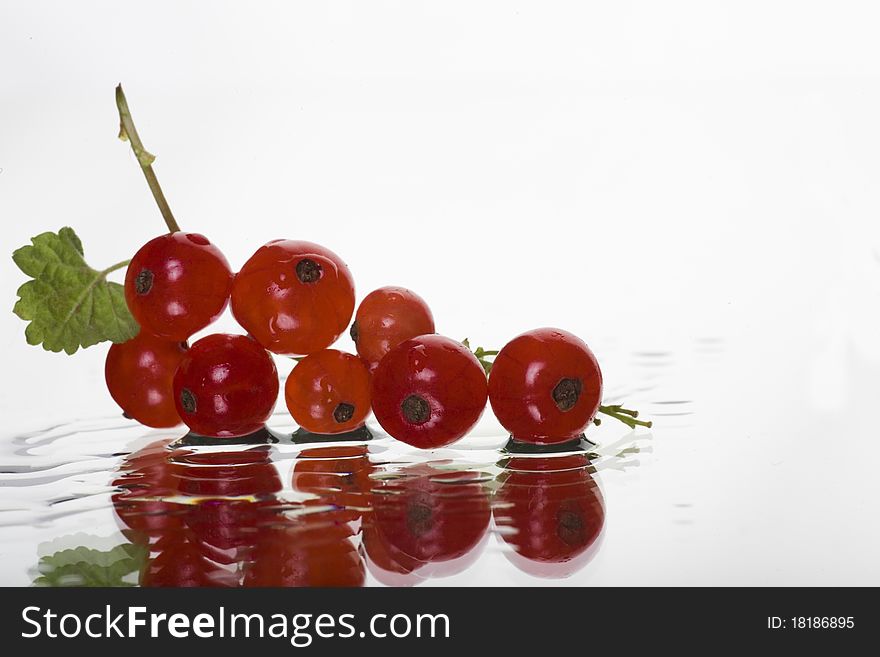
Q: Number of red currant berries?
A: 8